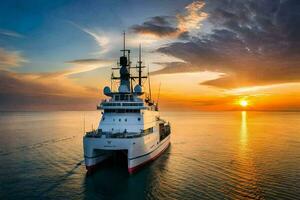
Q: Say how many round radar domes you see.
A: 3